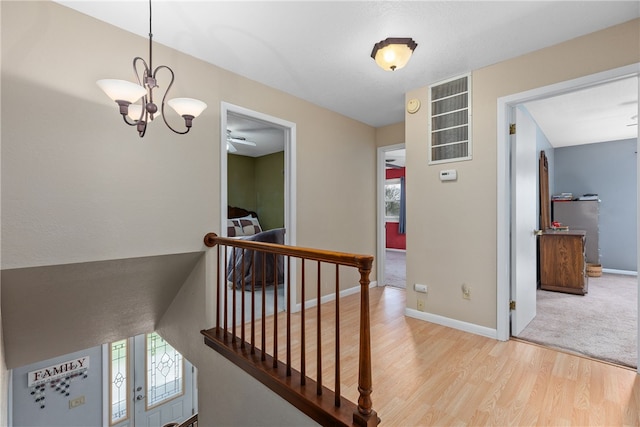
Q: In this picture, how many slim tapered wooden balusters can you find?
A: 11